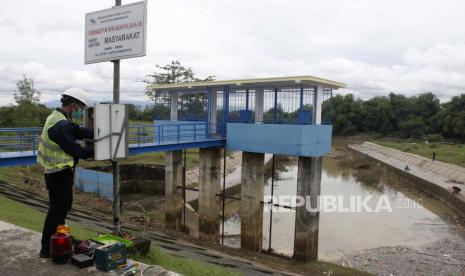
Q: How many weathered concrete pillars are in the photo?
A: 4